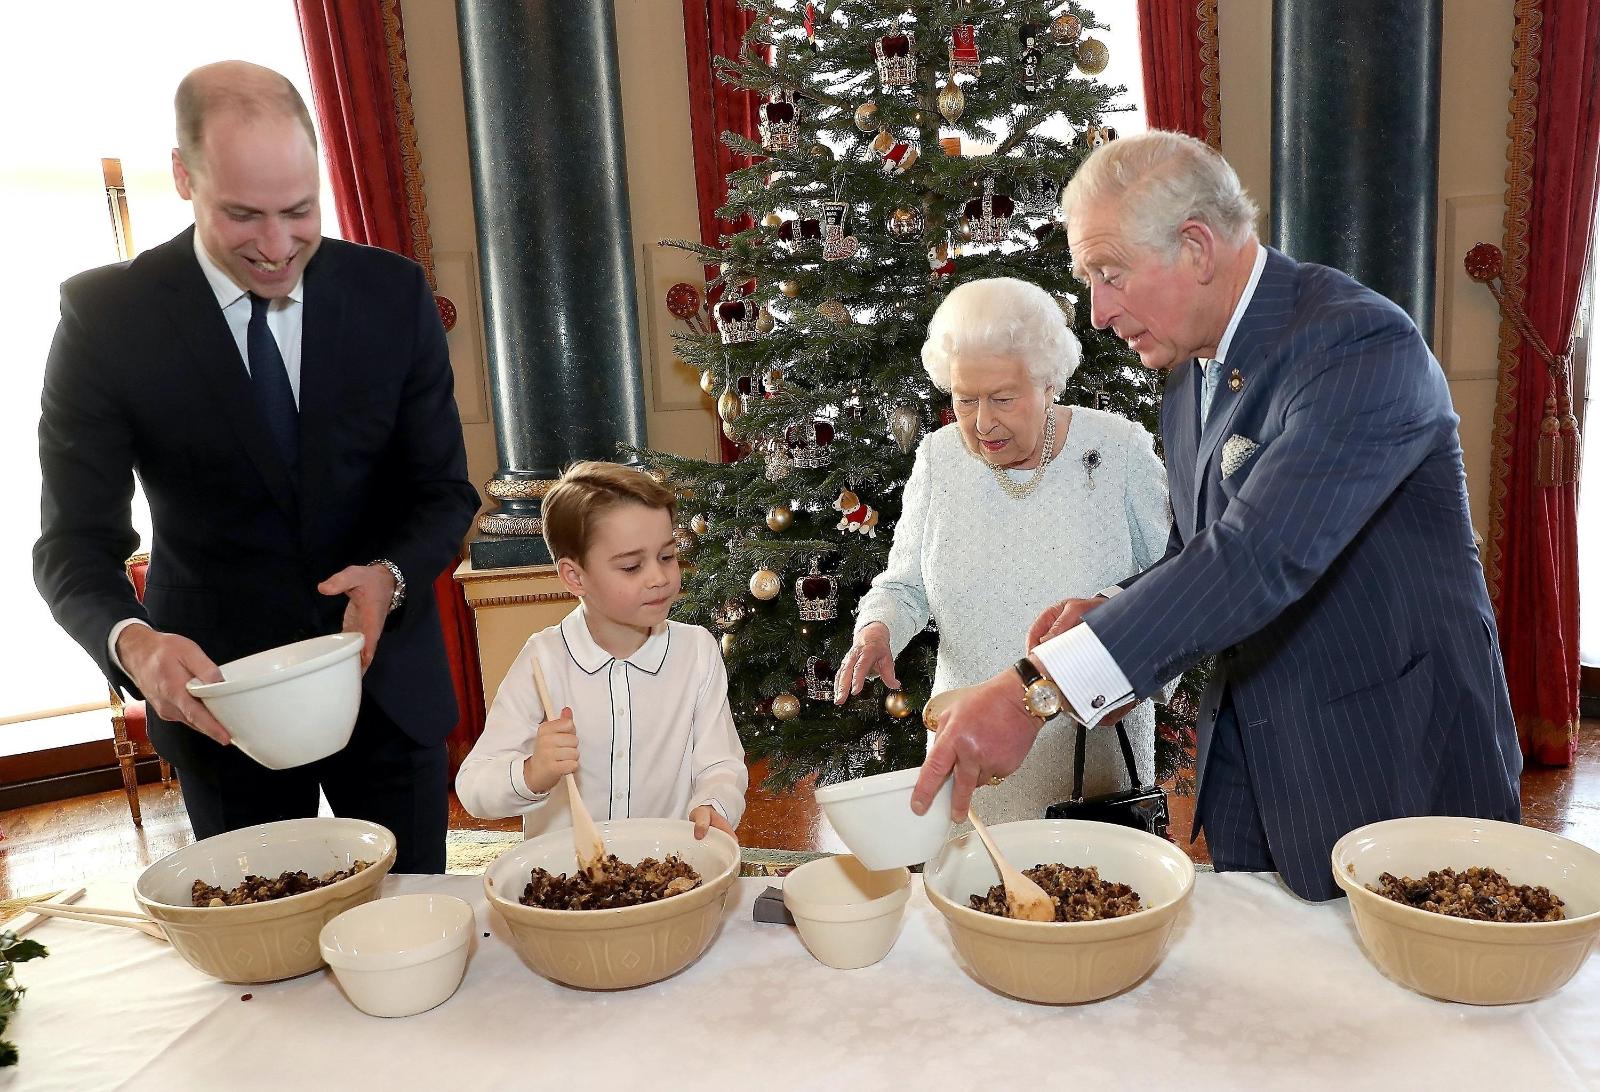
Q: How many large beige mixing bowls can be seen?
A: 4